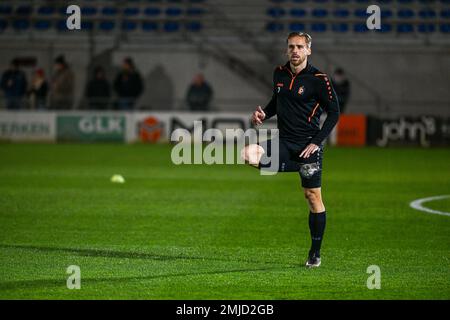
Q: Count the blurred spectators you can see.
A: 7